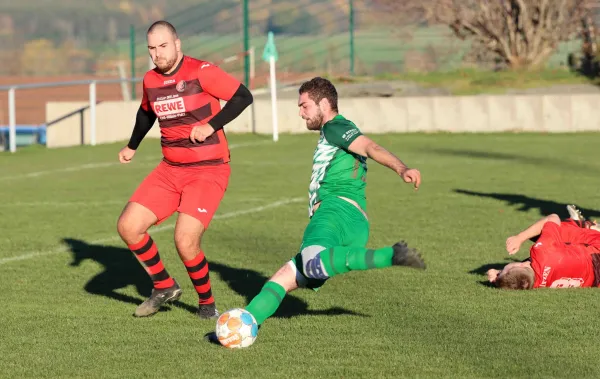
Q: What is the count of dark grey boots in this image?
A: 3